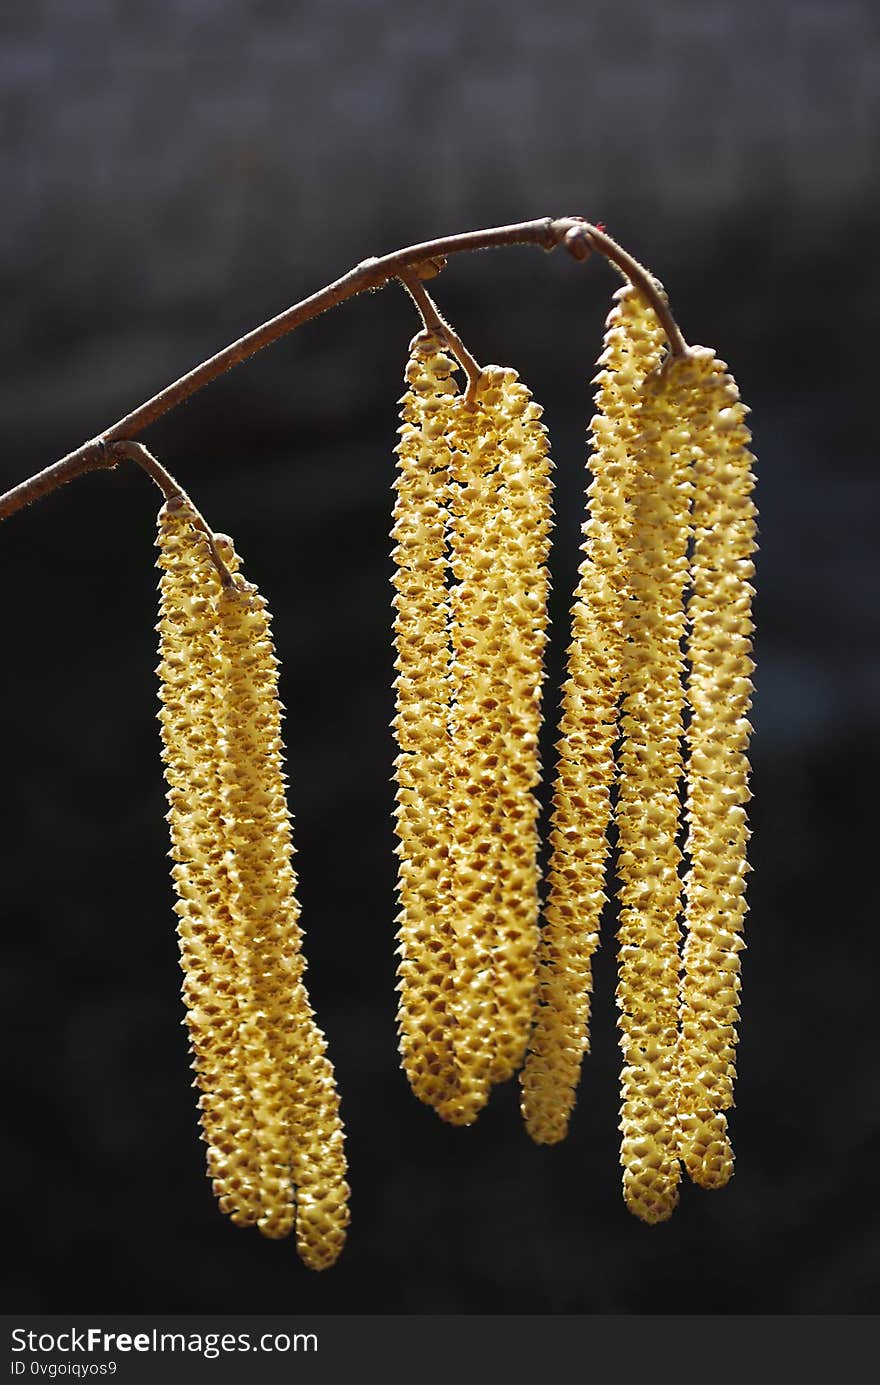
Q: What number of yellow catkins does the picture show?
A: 9